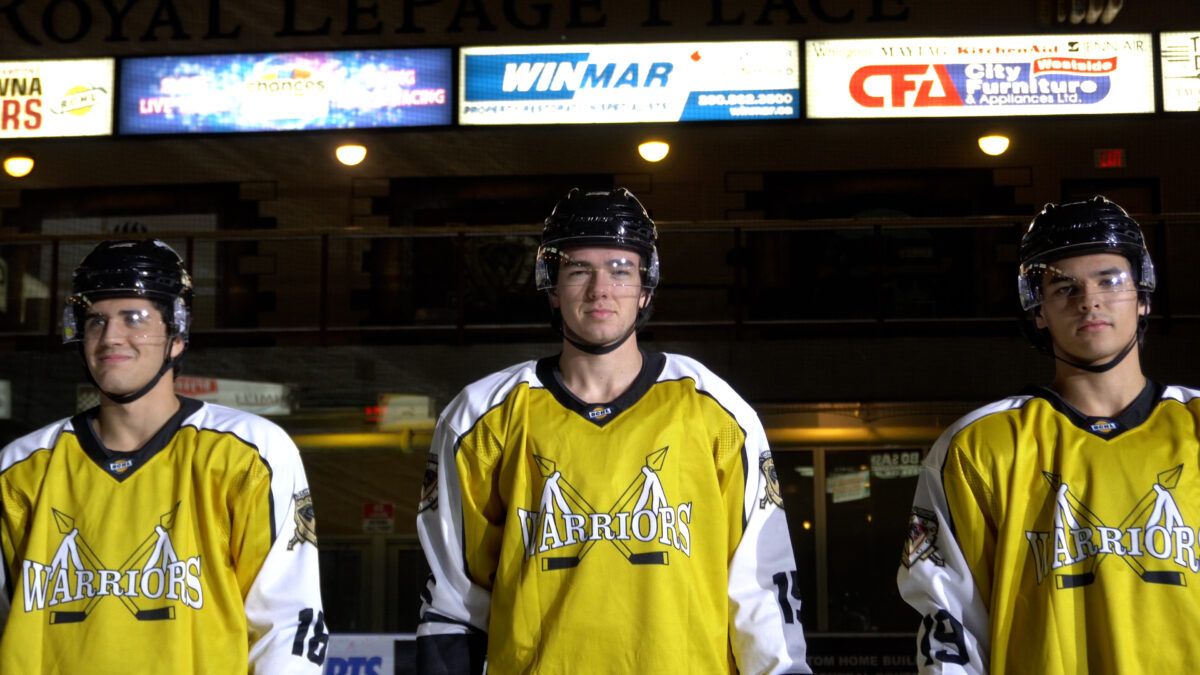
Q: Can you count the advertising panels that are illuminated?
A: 5